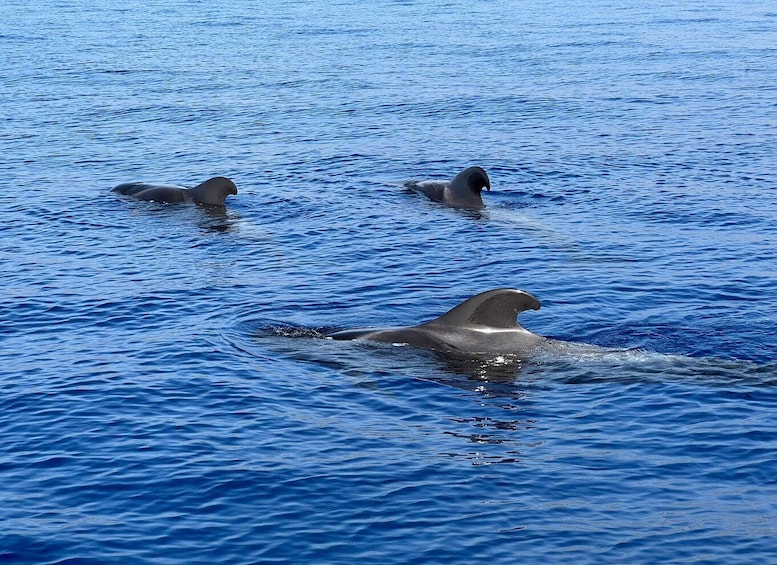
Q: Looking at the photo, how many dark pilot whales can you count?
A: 3